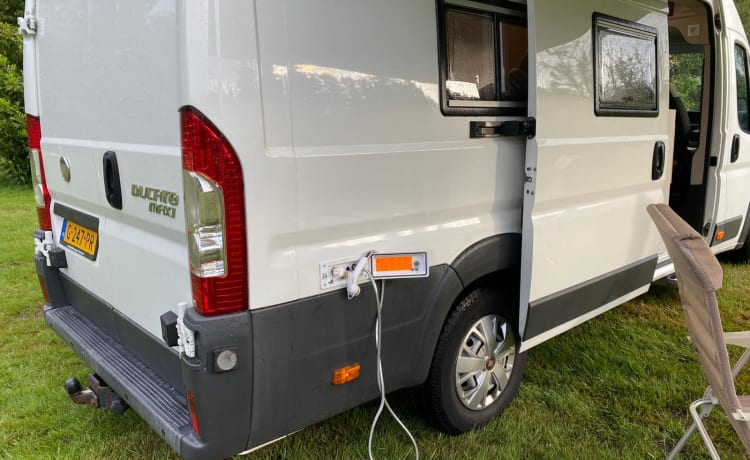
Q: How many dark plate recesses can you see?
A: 1